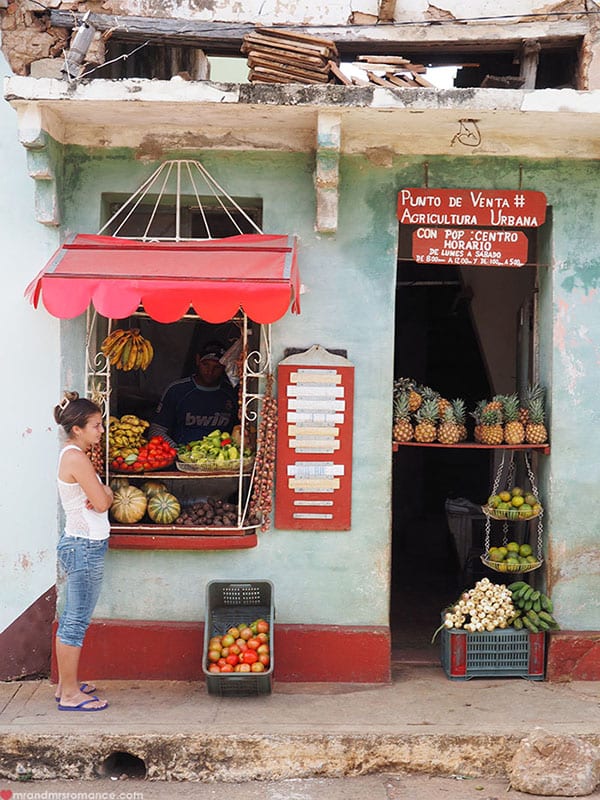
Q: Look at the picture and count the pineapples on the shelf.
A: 12